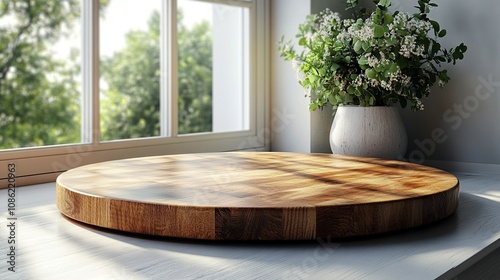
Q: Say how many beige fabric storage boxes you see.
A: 0